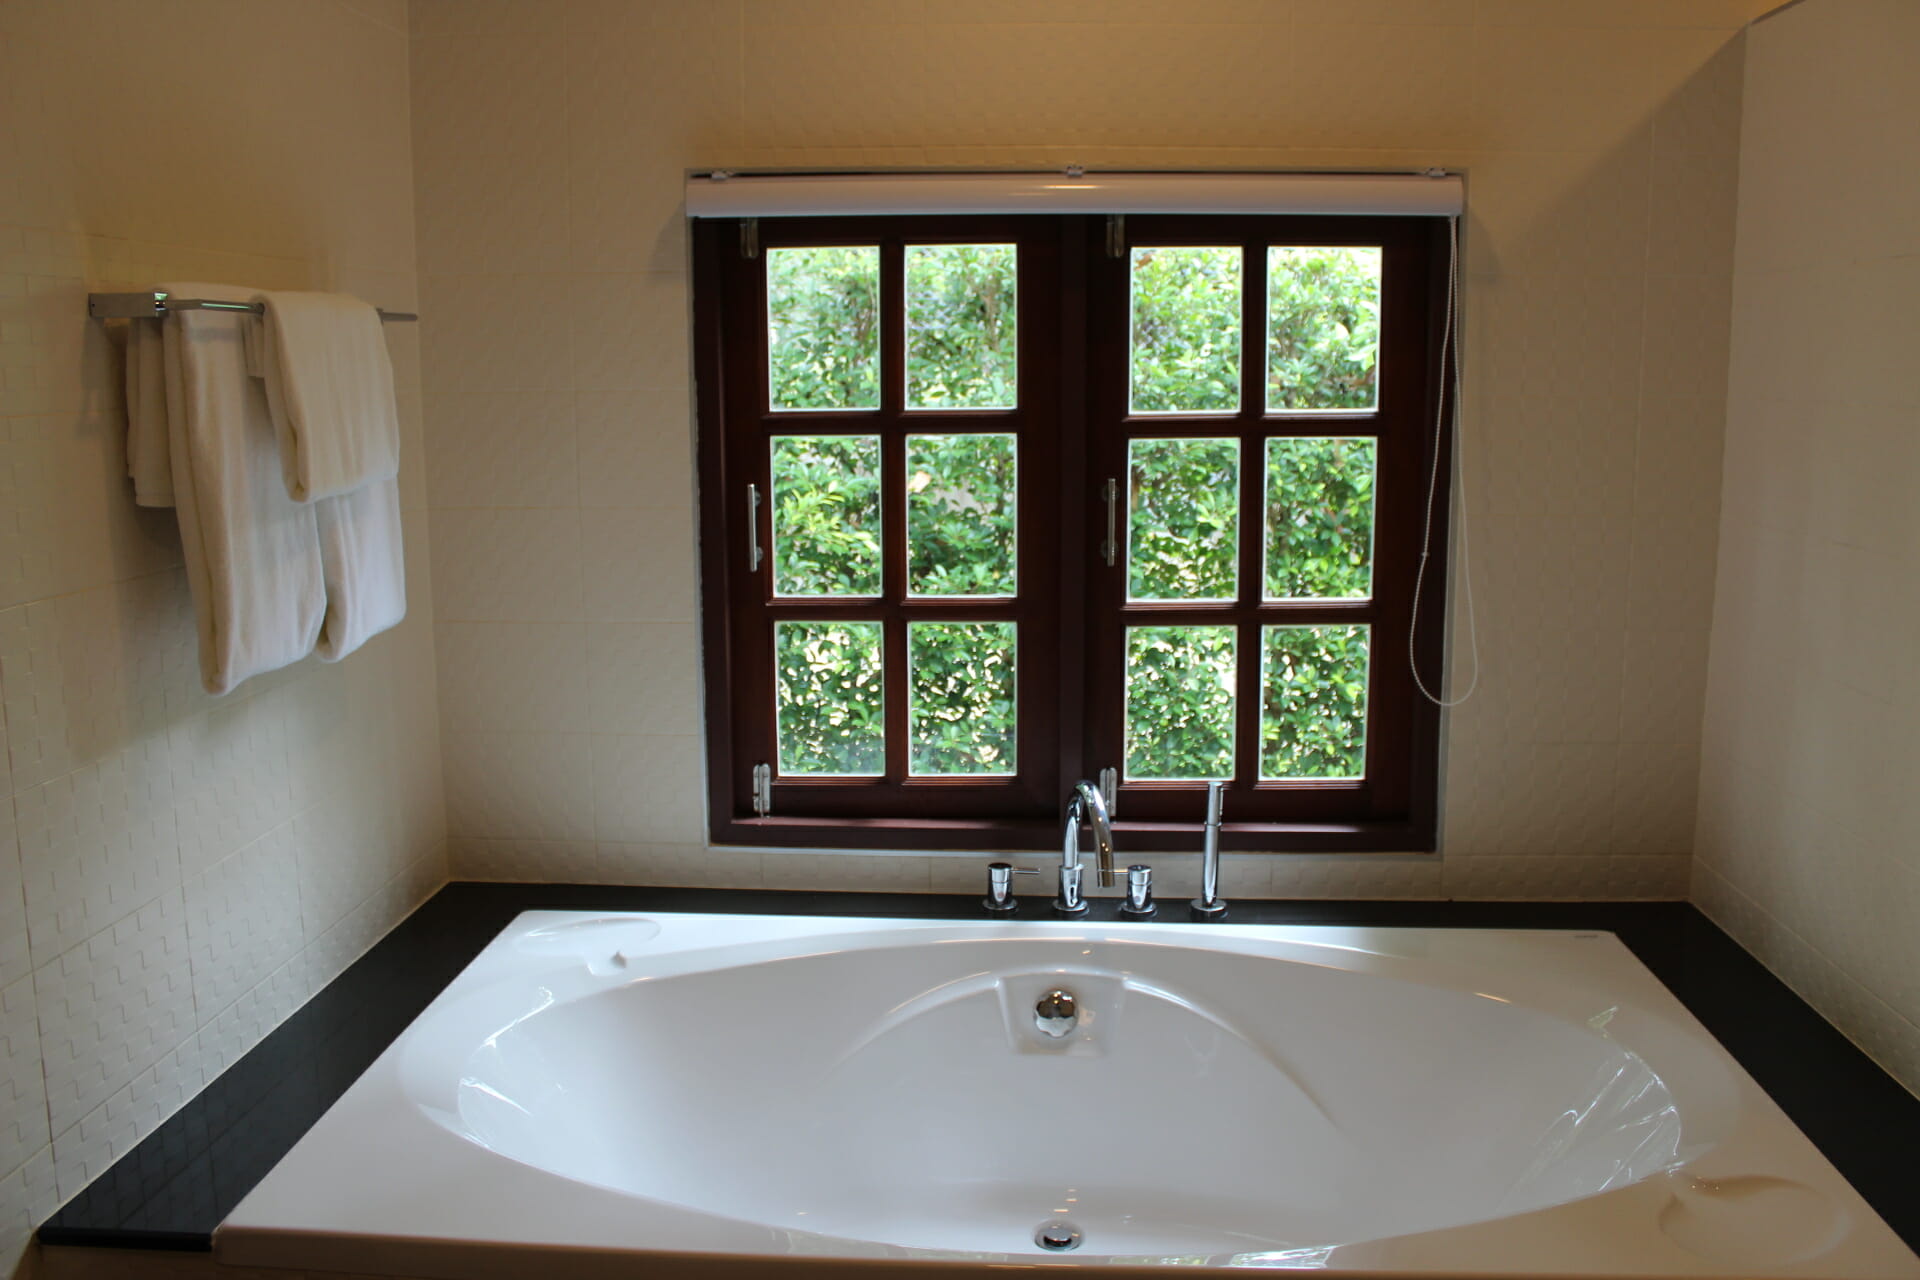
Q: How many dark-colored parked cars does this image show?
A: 0